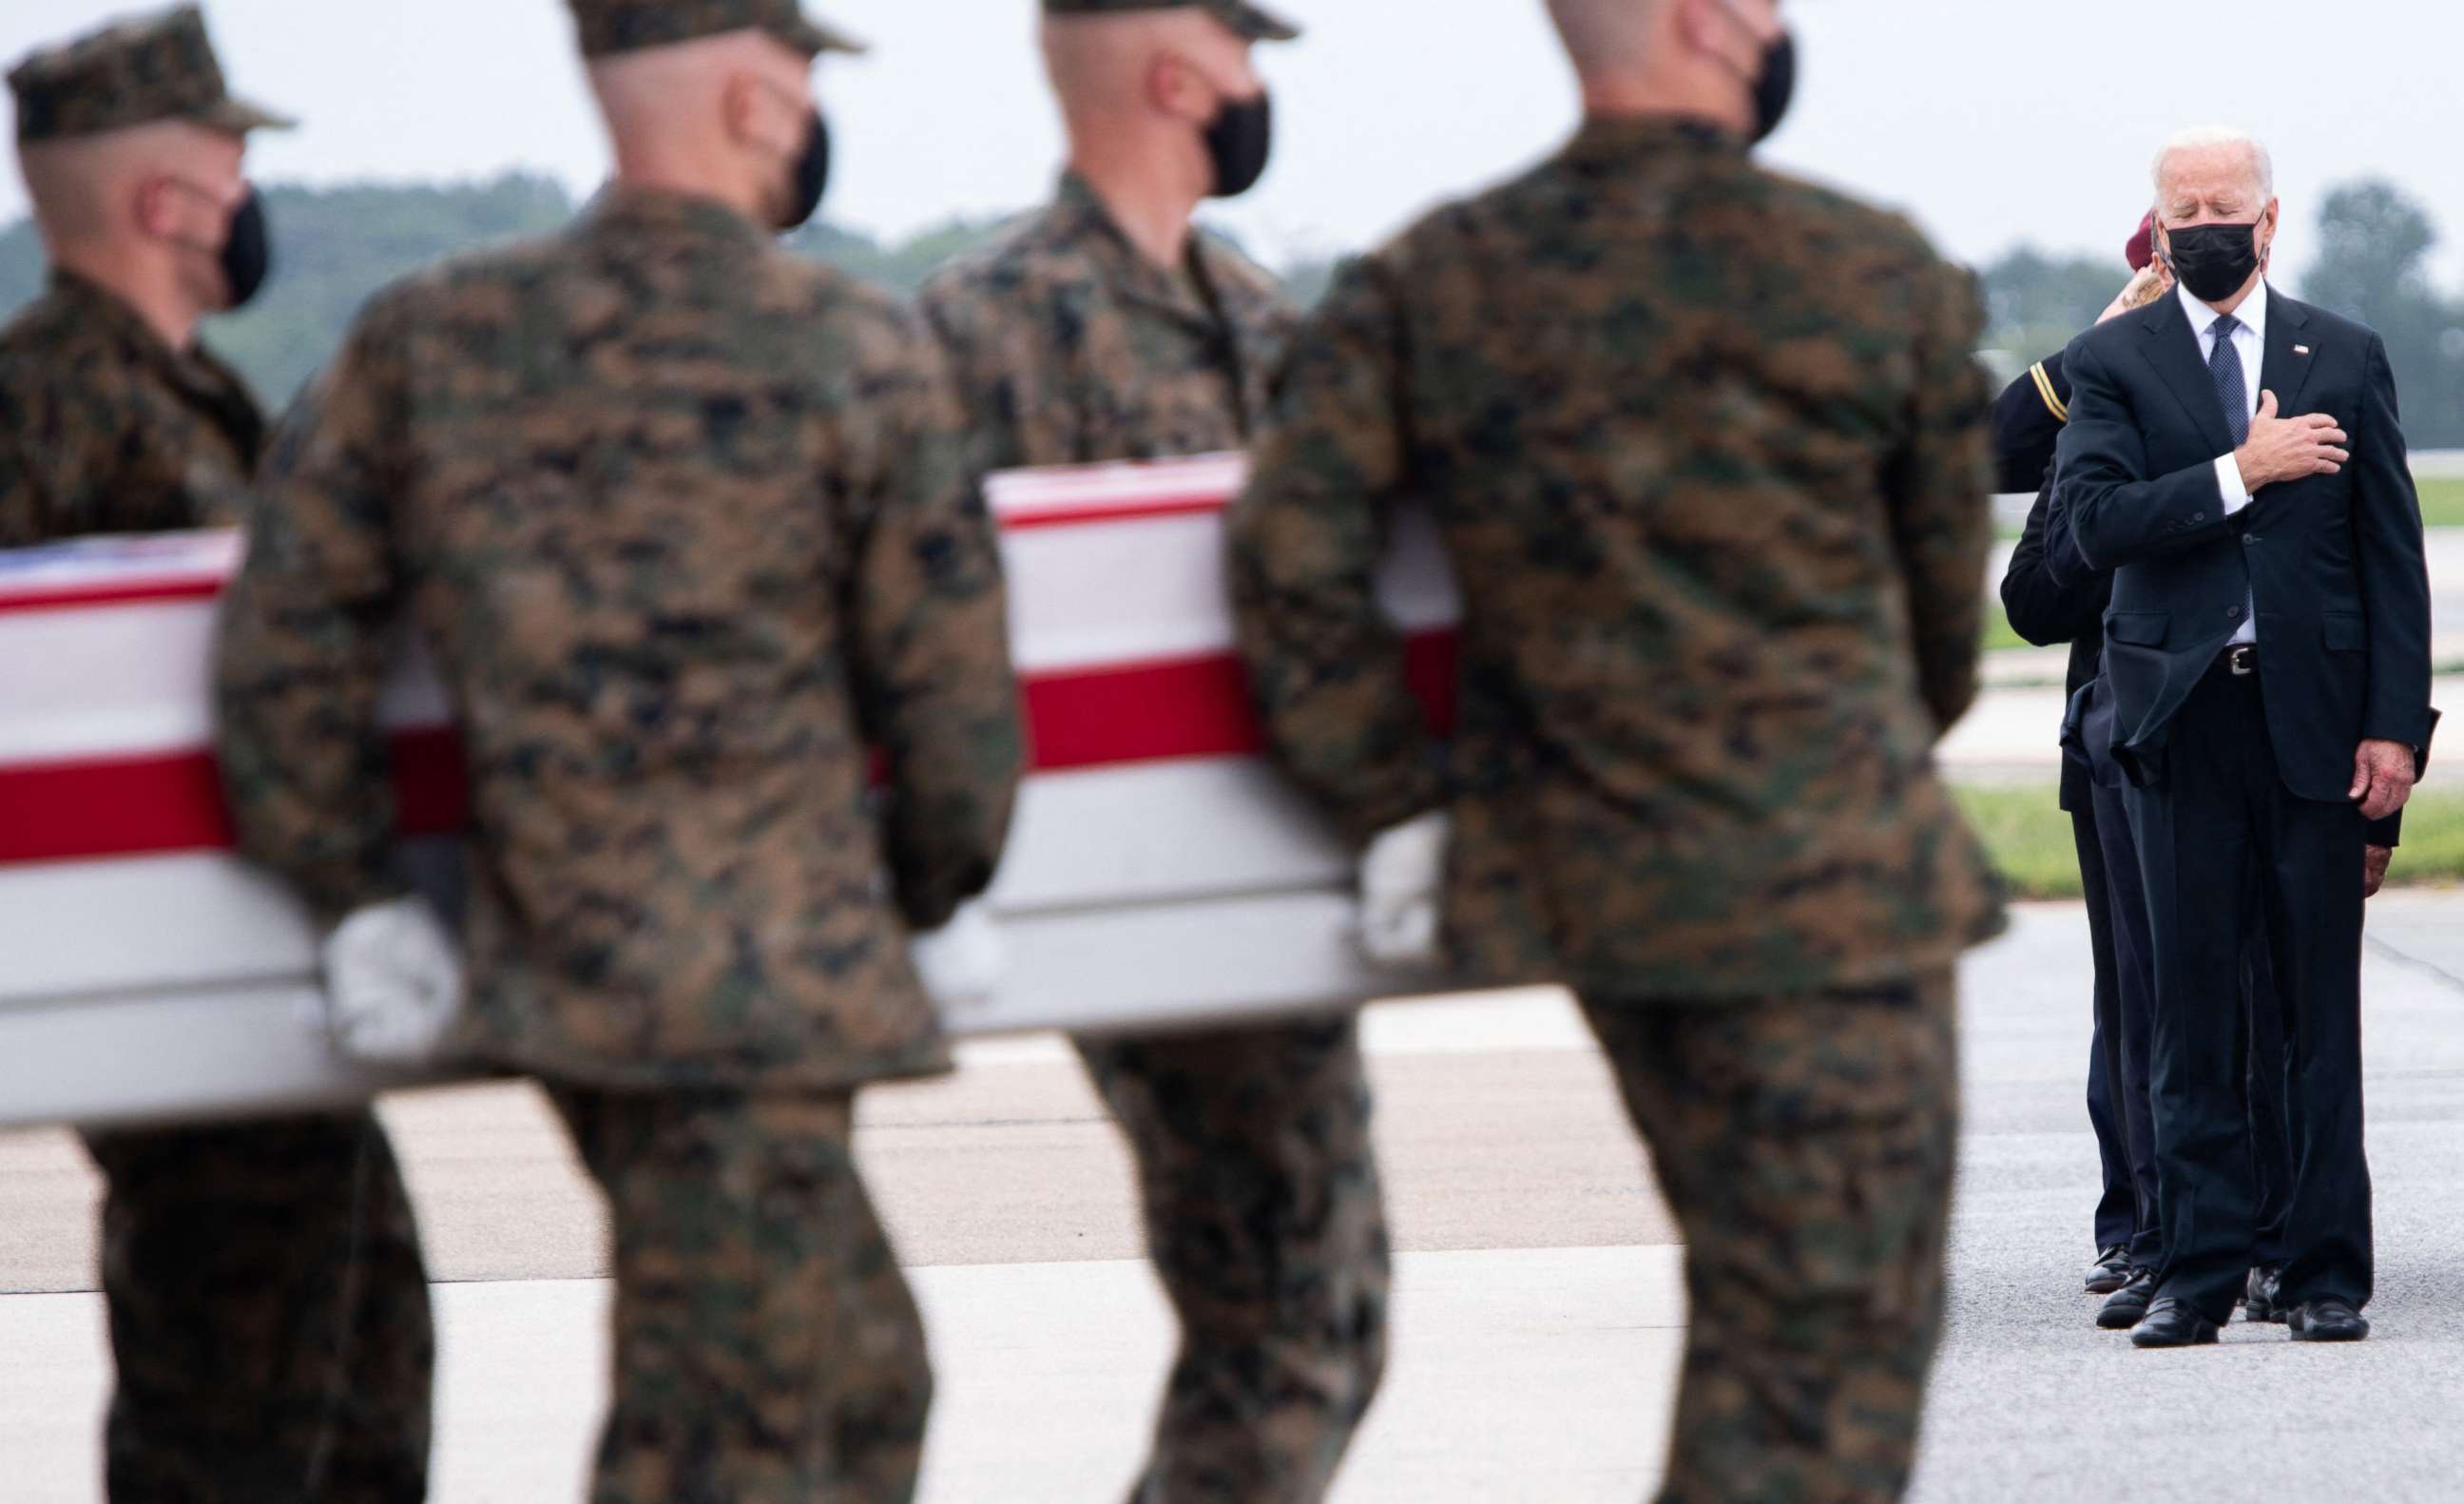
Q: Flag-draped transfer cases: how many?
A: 1